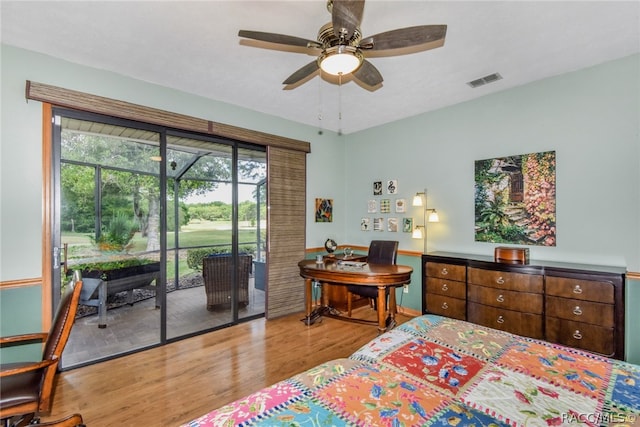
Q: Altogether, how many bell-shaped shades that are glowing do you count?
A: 3